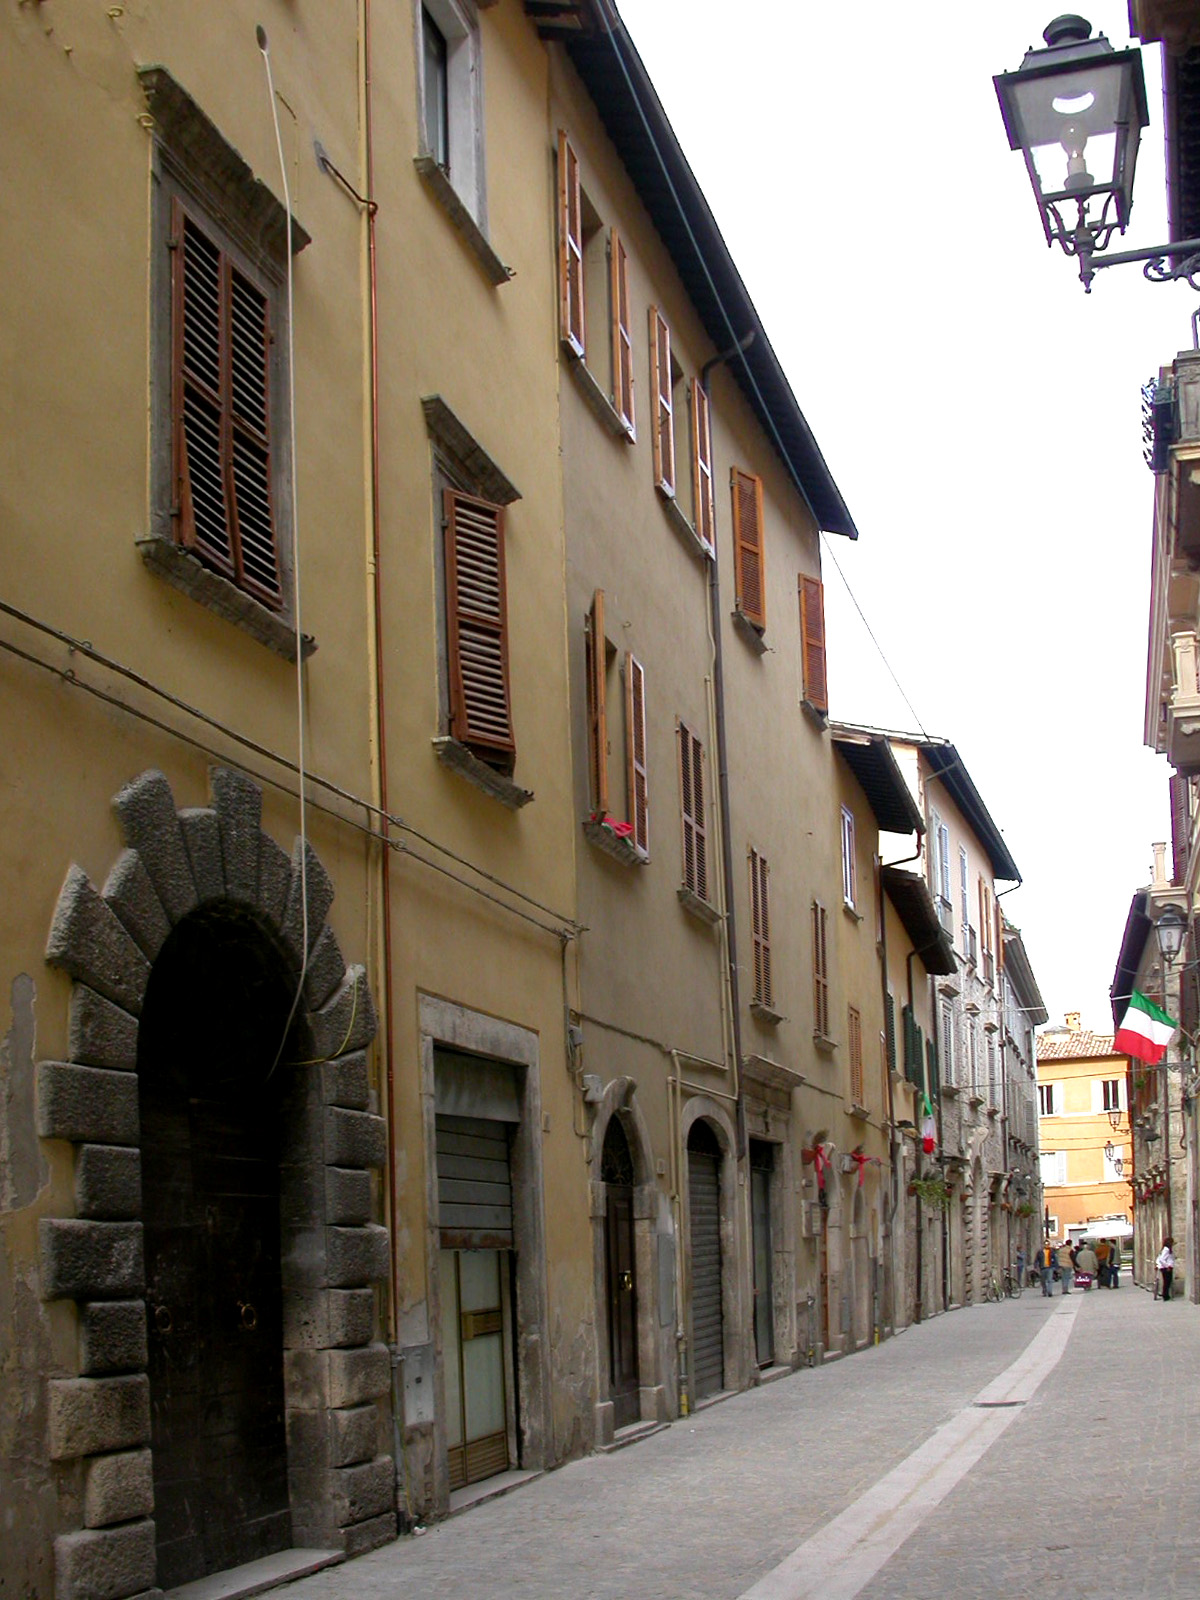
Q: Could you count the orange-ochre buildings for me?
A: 1